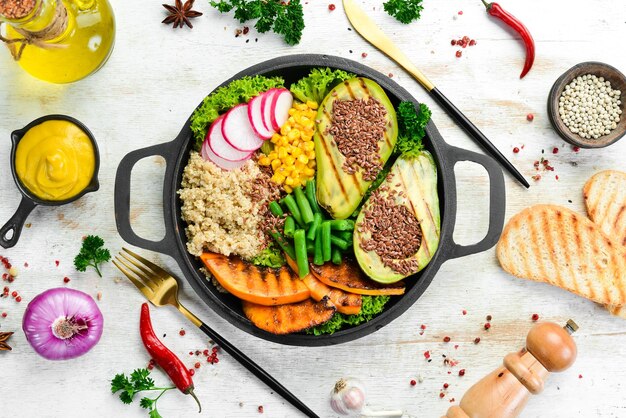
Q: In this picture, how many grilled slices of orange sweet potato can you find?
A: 4